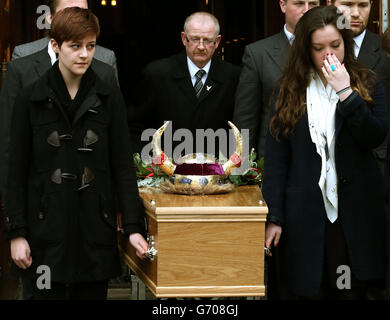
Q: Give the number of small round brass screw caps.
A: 2